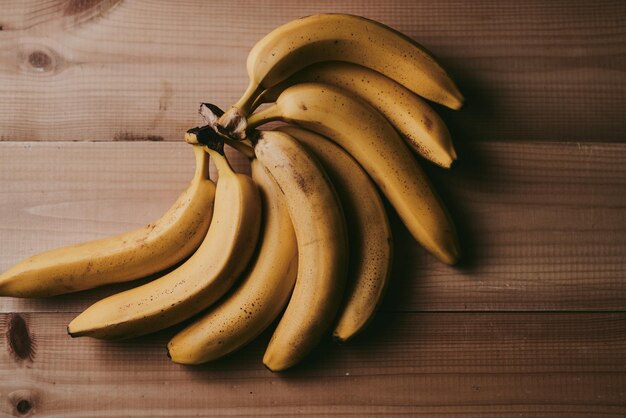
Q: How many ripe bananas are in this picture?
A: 8